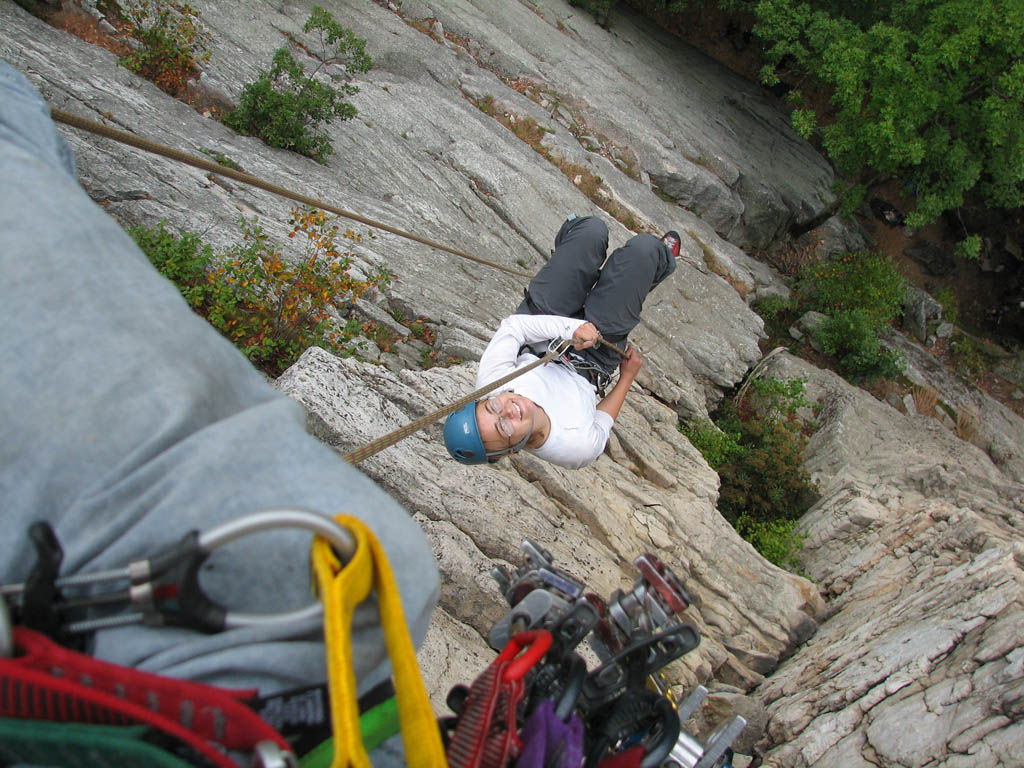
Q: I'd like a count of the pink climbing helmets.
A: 0